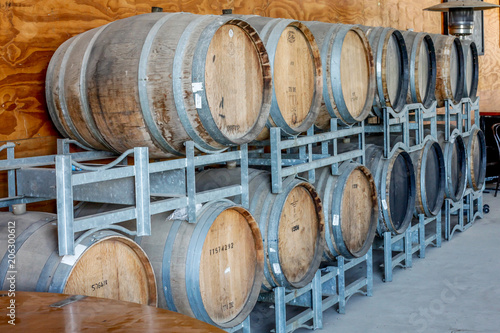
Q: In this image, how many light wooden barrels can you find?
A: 7